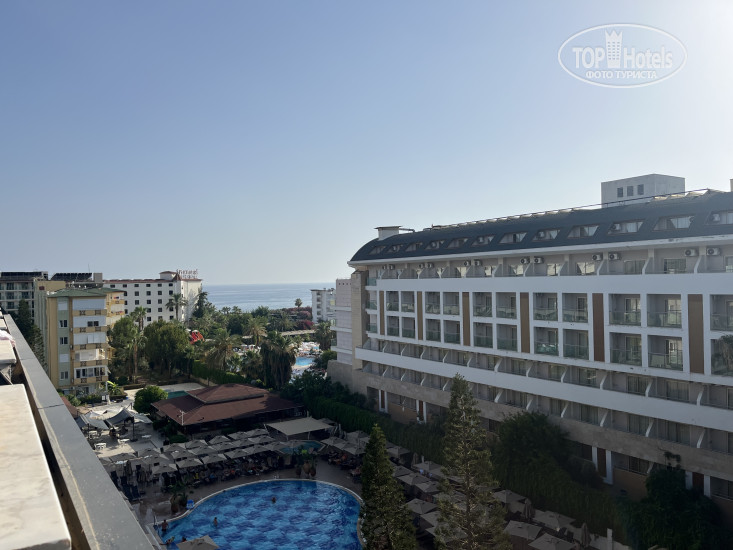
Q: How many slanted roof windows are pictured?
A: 12